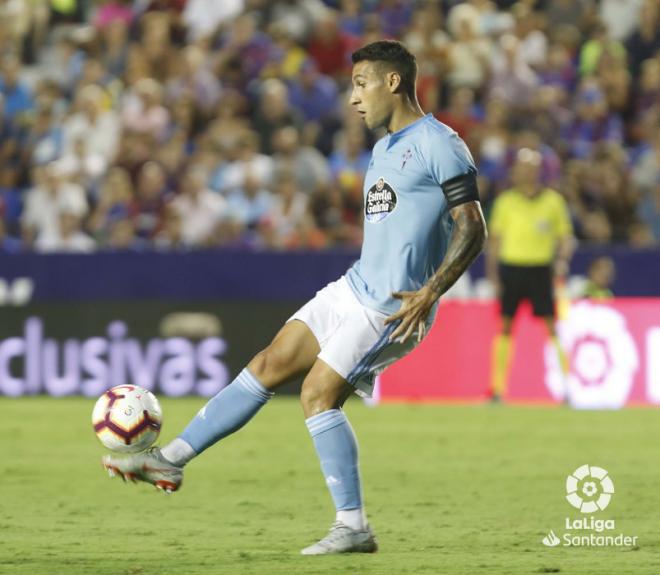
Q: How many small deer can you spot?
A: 0